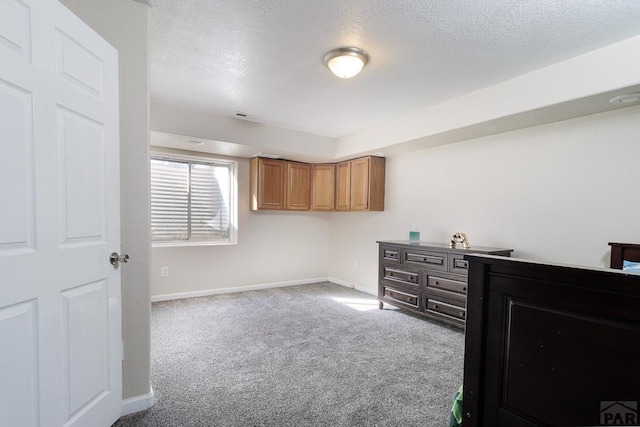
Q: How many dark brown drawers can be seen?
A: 7